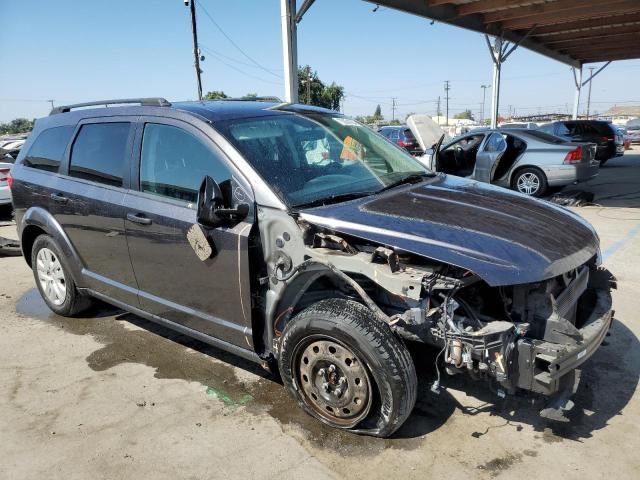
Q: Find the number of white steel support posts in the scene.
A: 3